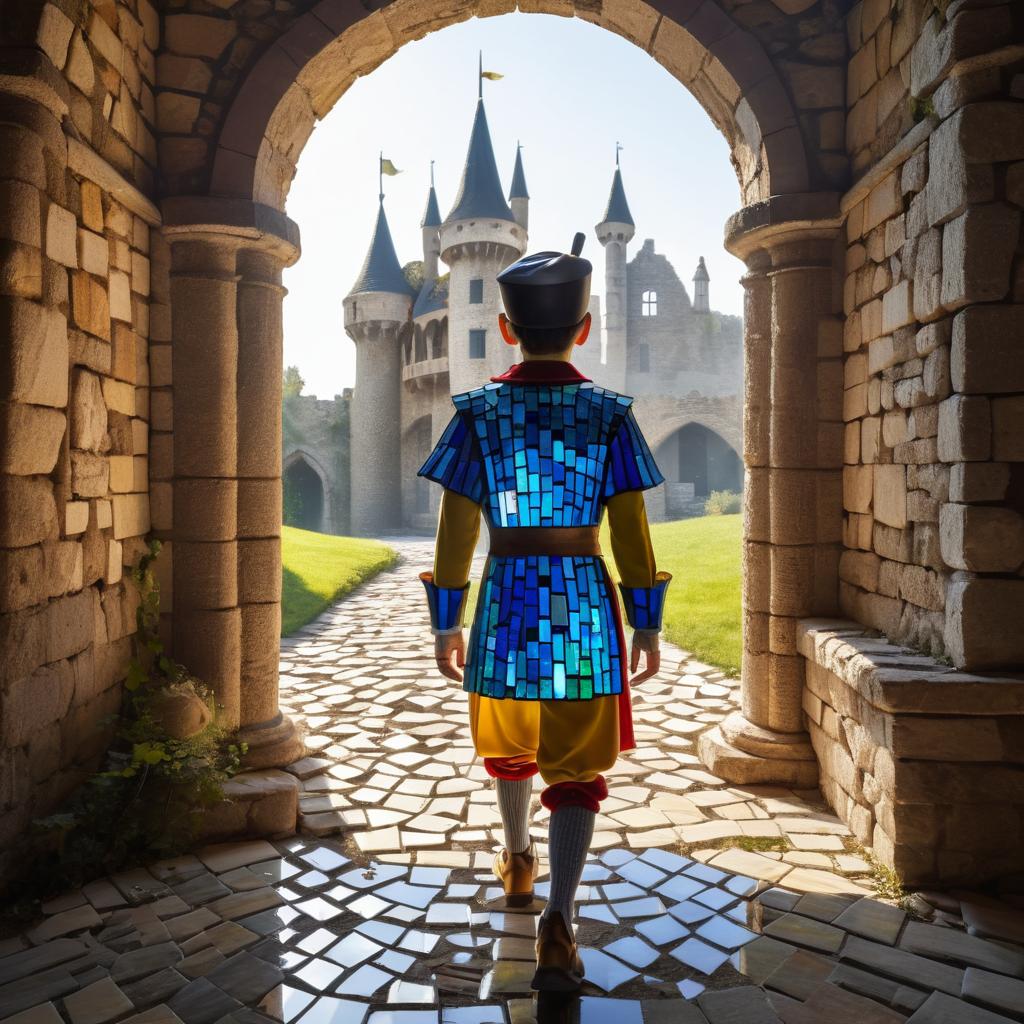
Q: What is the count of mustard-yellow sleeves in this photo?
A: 2